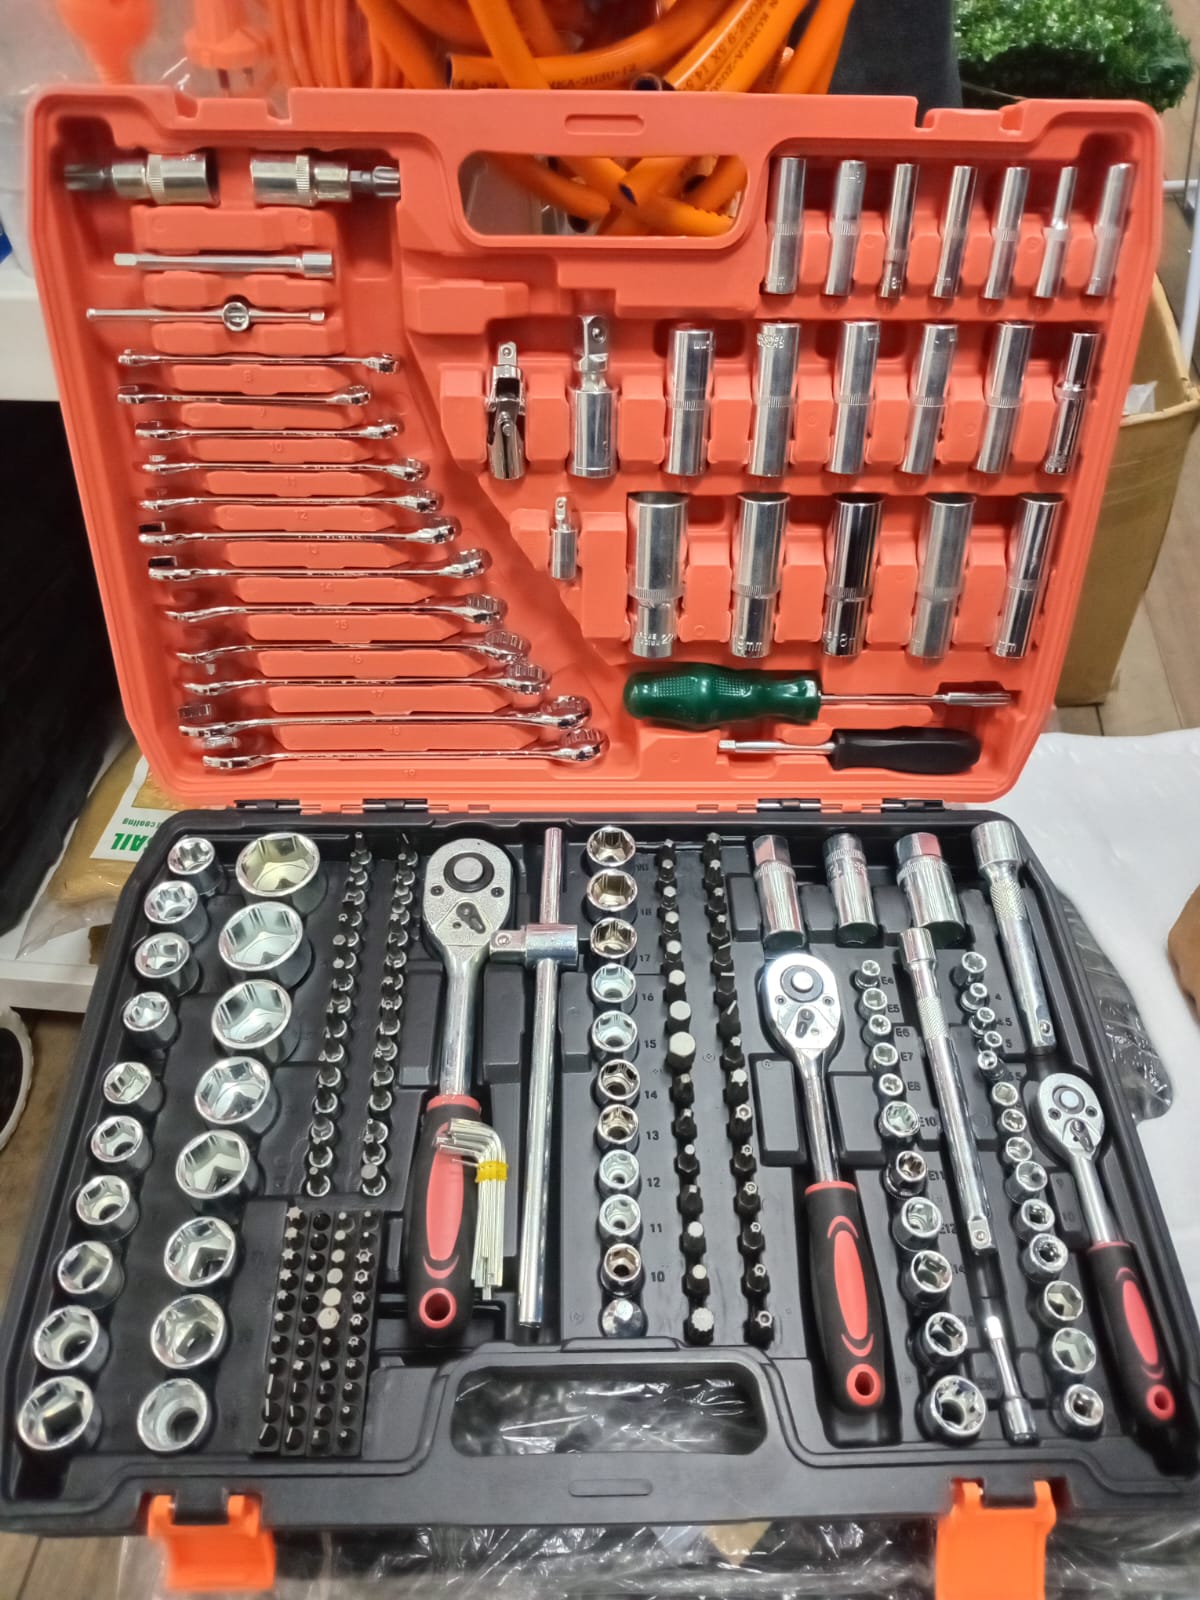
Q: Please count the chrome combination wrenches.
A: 12